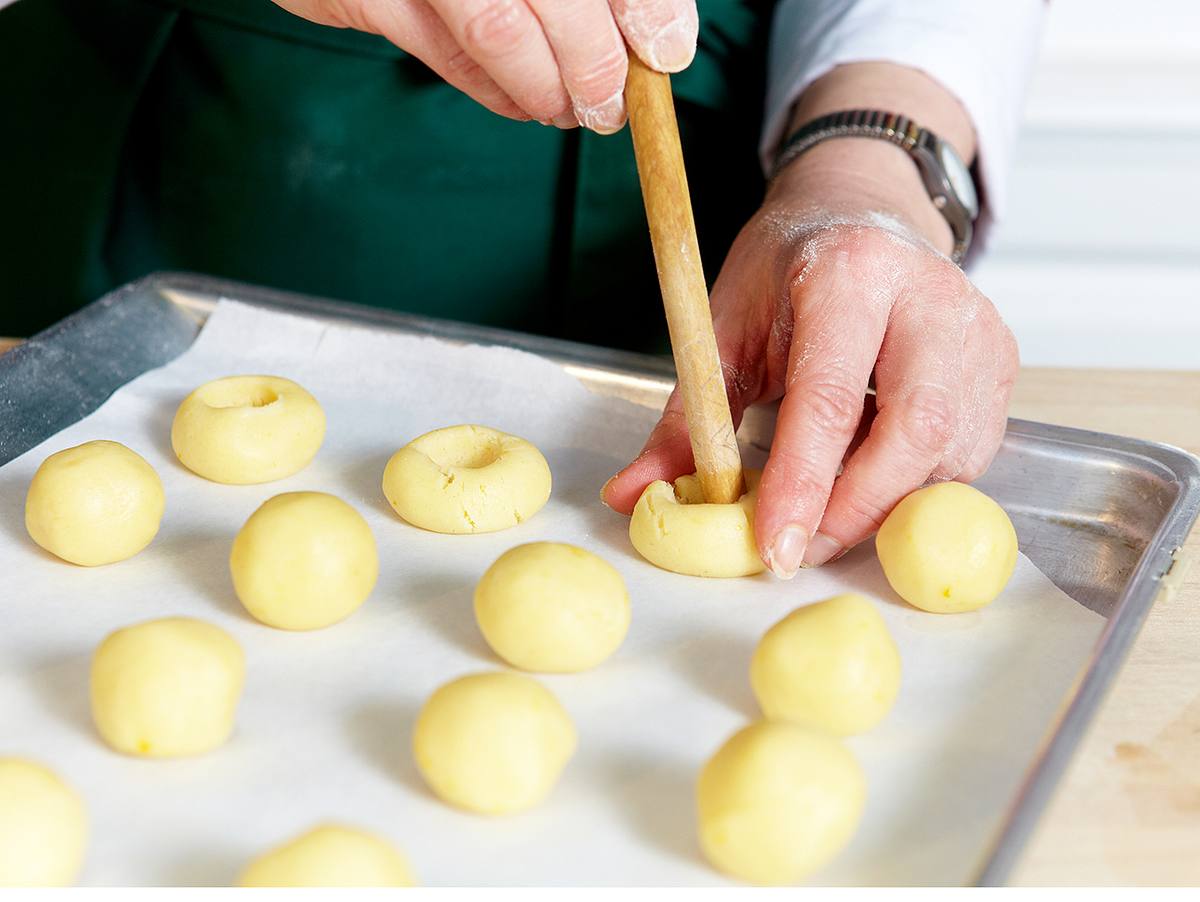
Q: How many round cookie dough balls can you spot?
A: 10